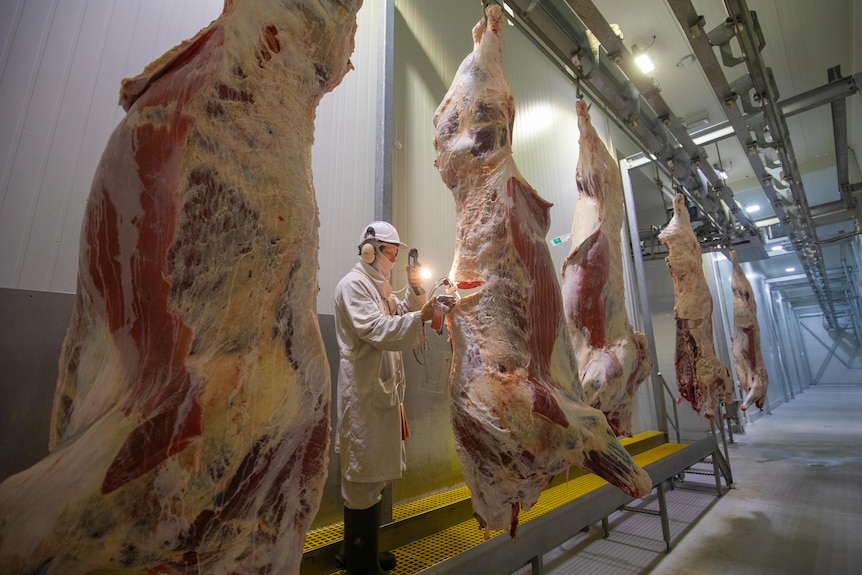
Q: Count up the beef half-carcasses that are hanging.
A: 5